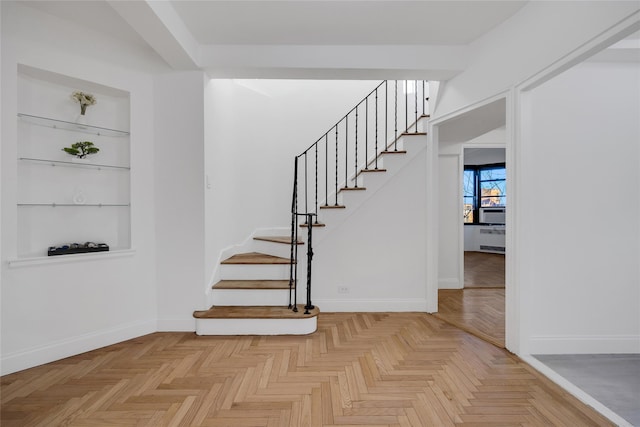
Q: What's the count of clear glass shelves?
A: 3